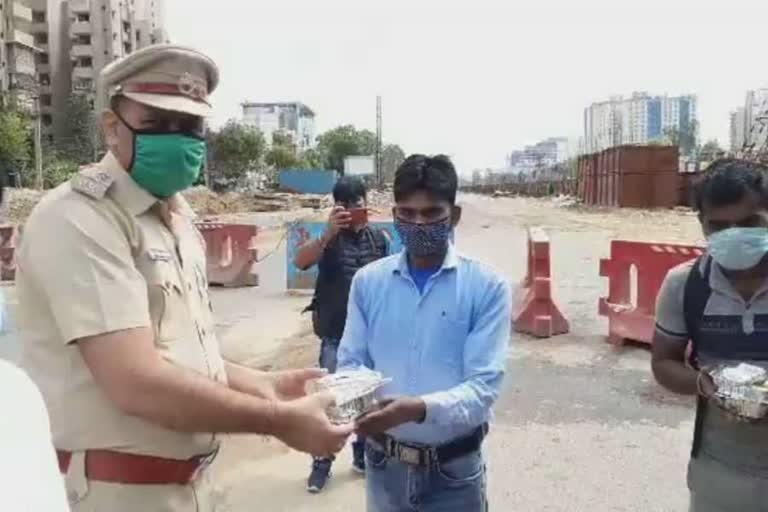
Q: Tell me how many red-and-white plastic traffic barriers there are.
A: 4